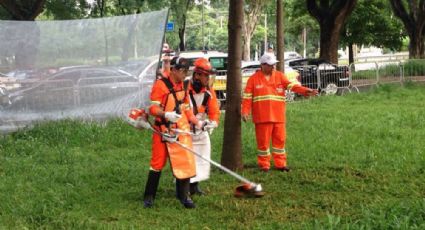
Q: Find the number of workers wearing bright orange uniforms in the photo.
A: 3